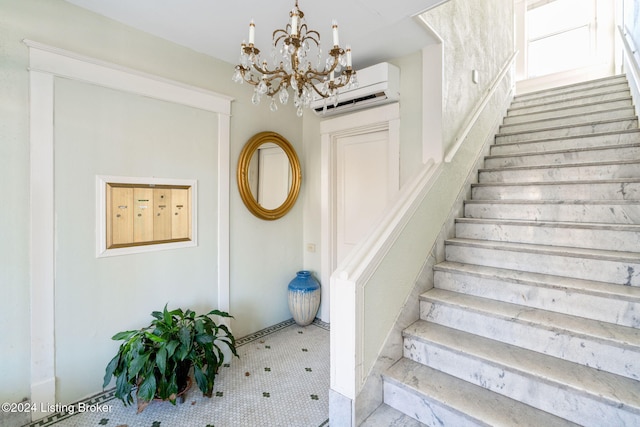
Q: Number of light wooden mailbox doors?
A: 4